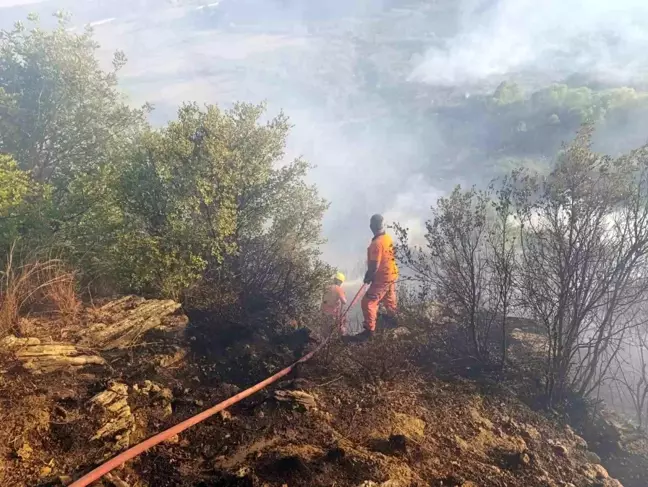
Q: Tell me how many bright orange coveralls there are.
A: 2